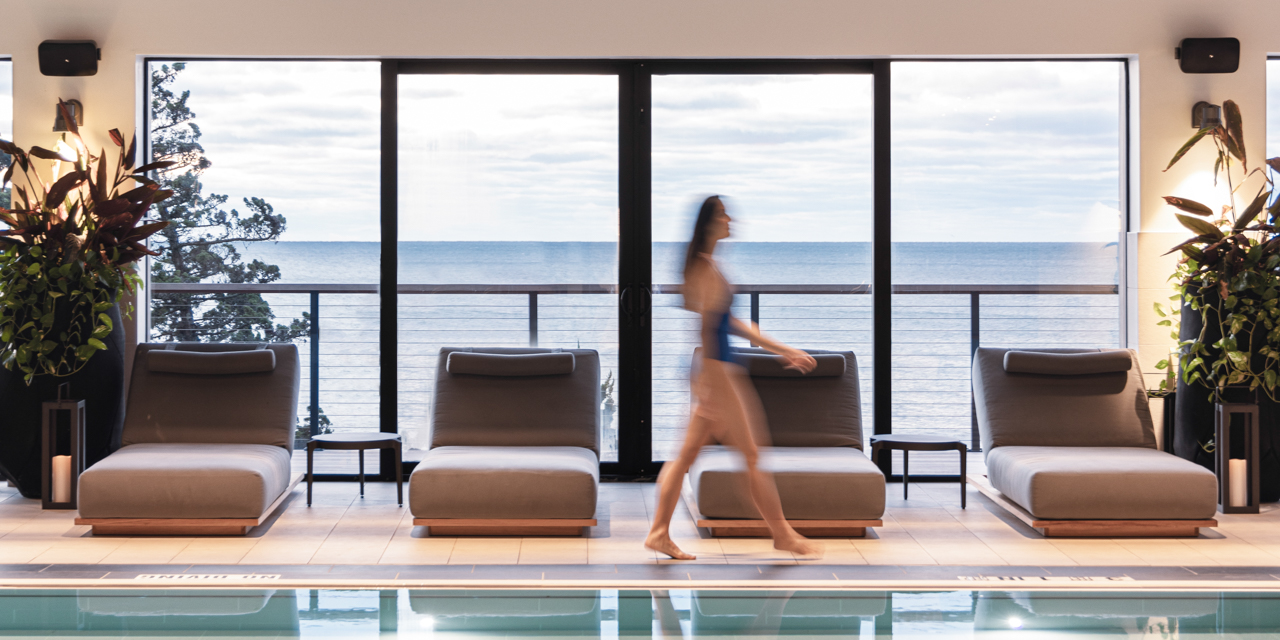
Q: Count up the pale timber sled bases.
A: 4